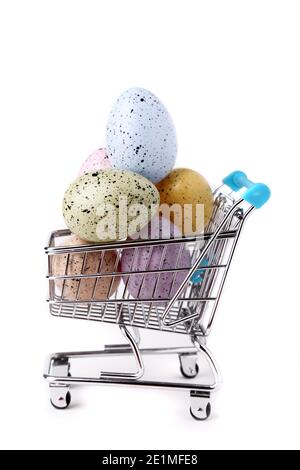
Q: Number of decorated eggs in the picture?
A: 6